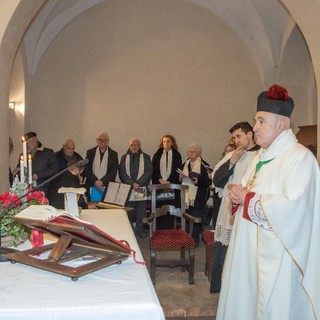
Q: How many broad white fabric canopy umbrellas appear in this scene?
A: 0